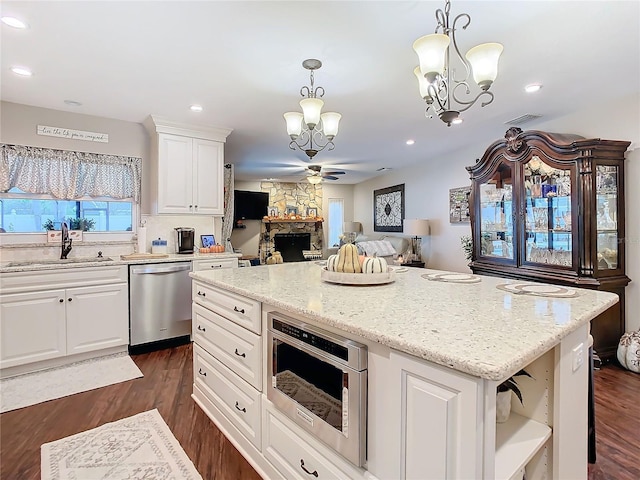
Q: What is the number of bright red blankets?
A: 0